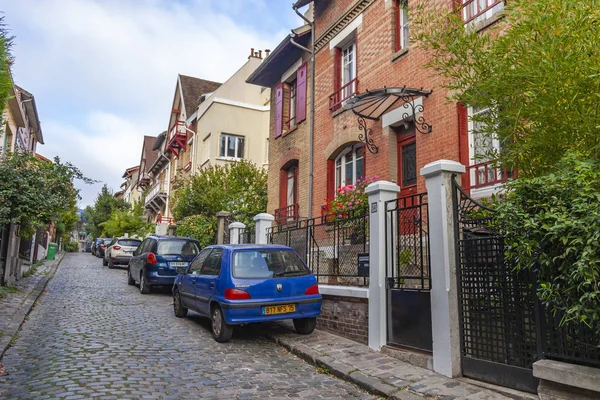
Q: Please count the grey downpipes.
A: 1